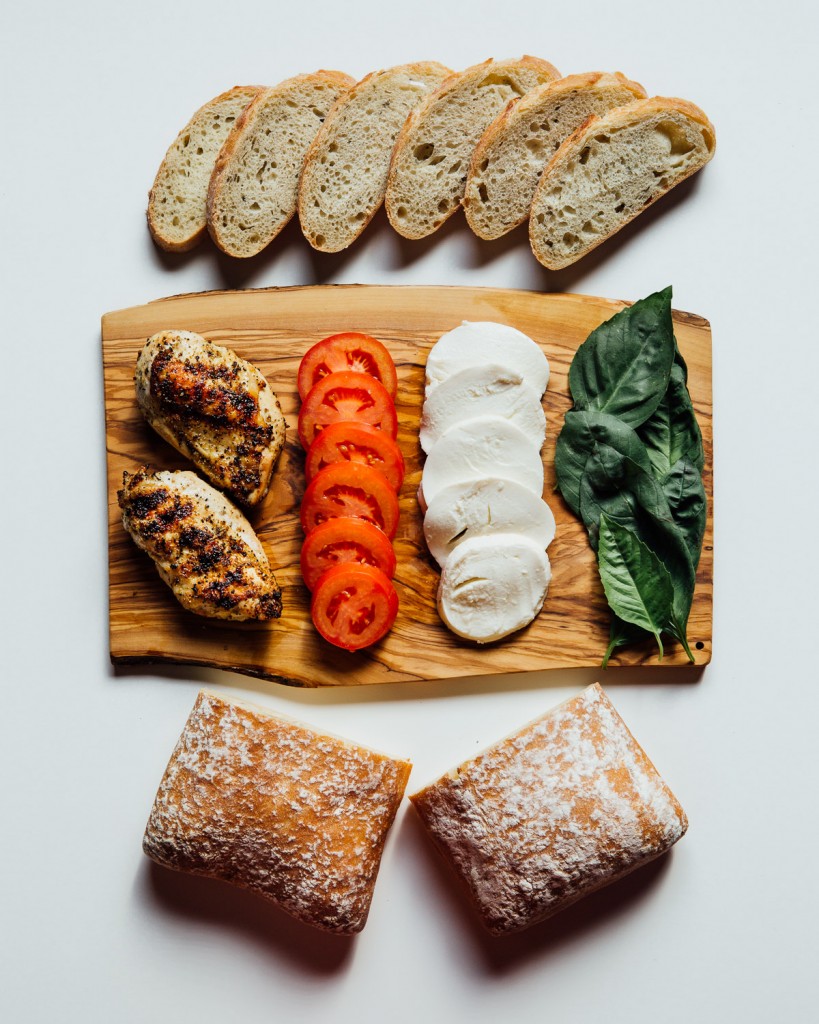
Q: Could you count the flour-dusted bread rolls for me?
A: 2